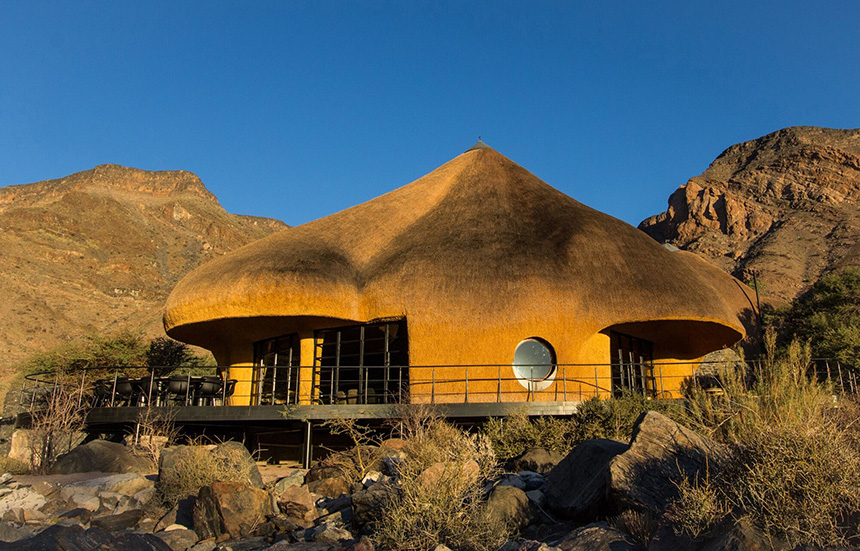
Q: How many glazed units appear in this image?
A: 4